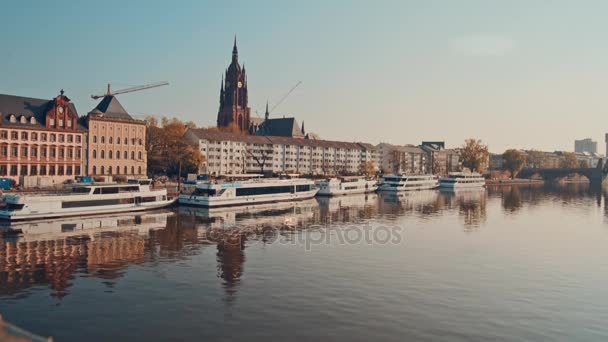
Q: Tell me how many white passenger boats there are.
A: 5